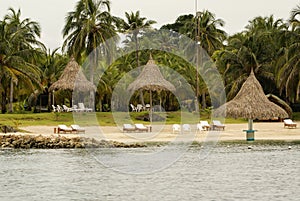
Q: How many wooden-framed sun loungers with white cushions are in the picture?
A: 7